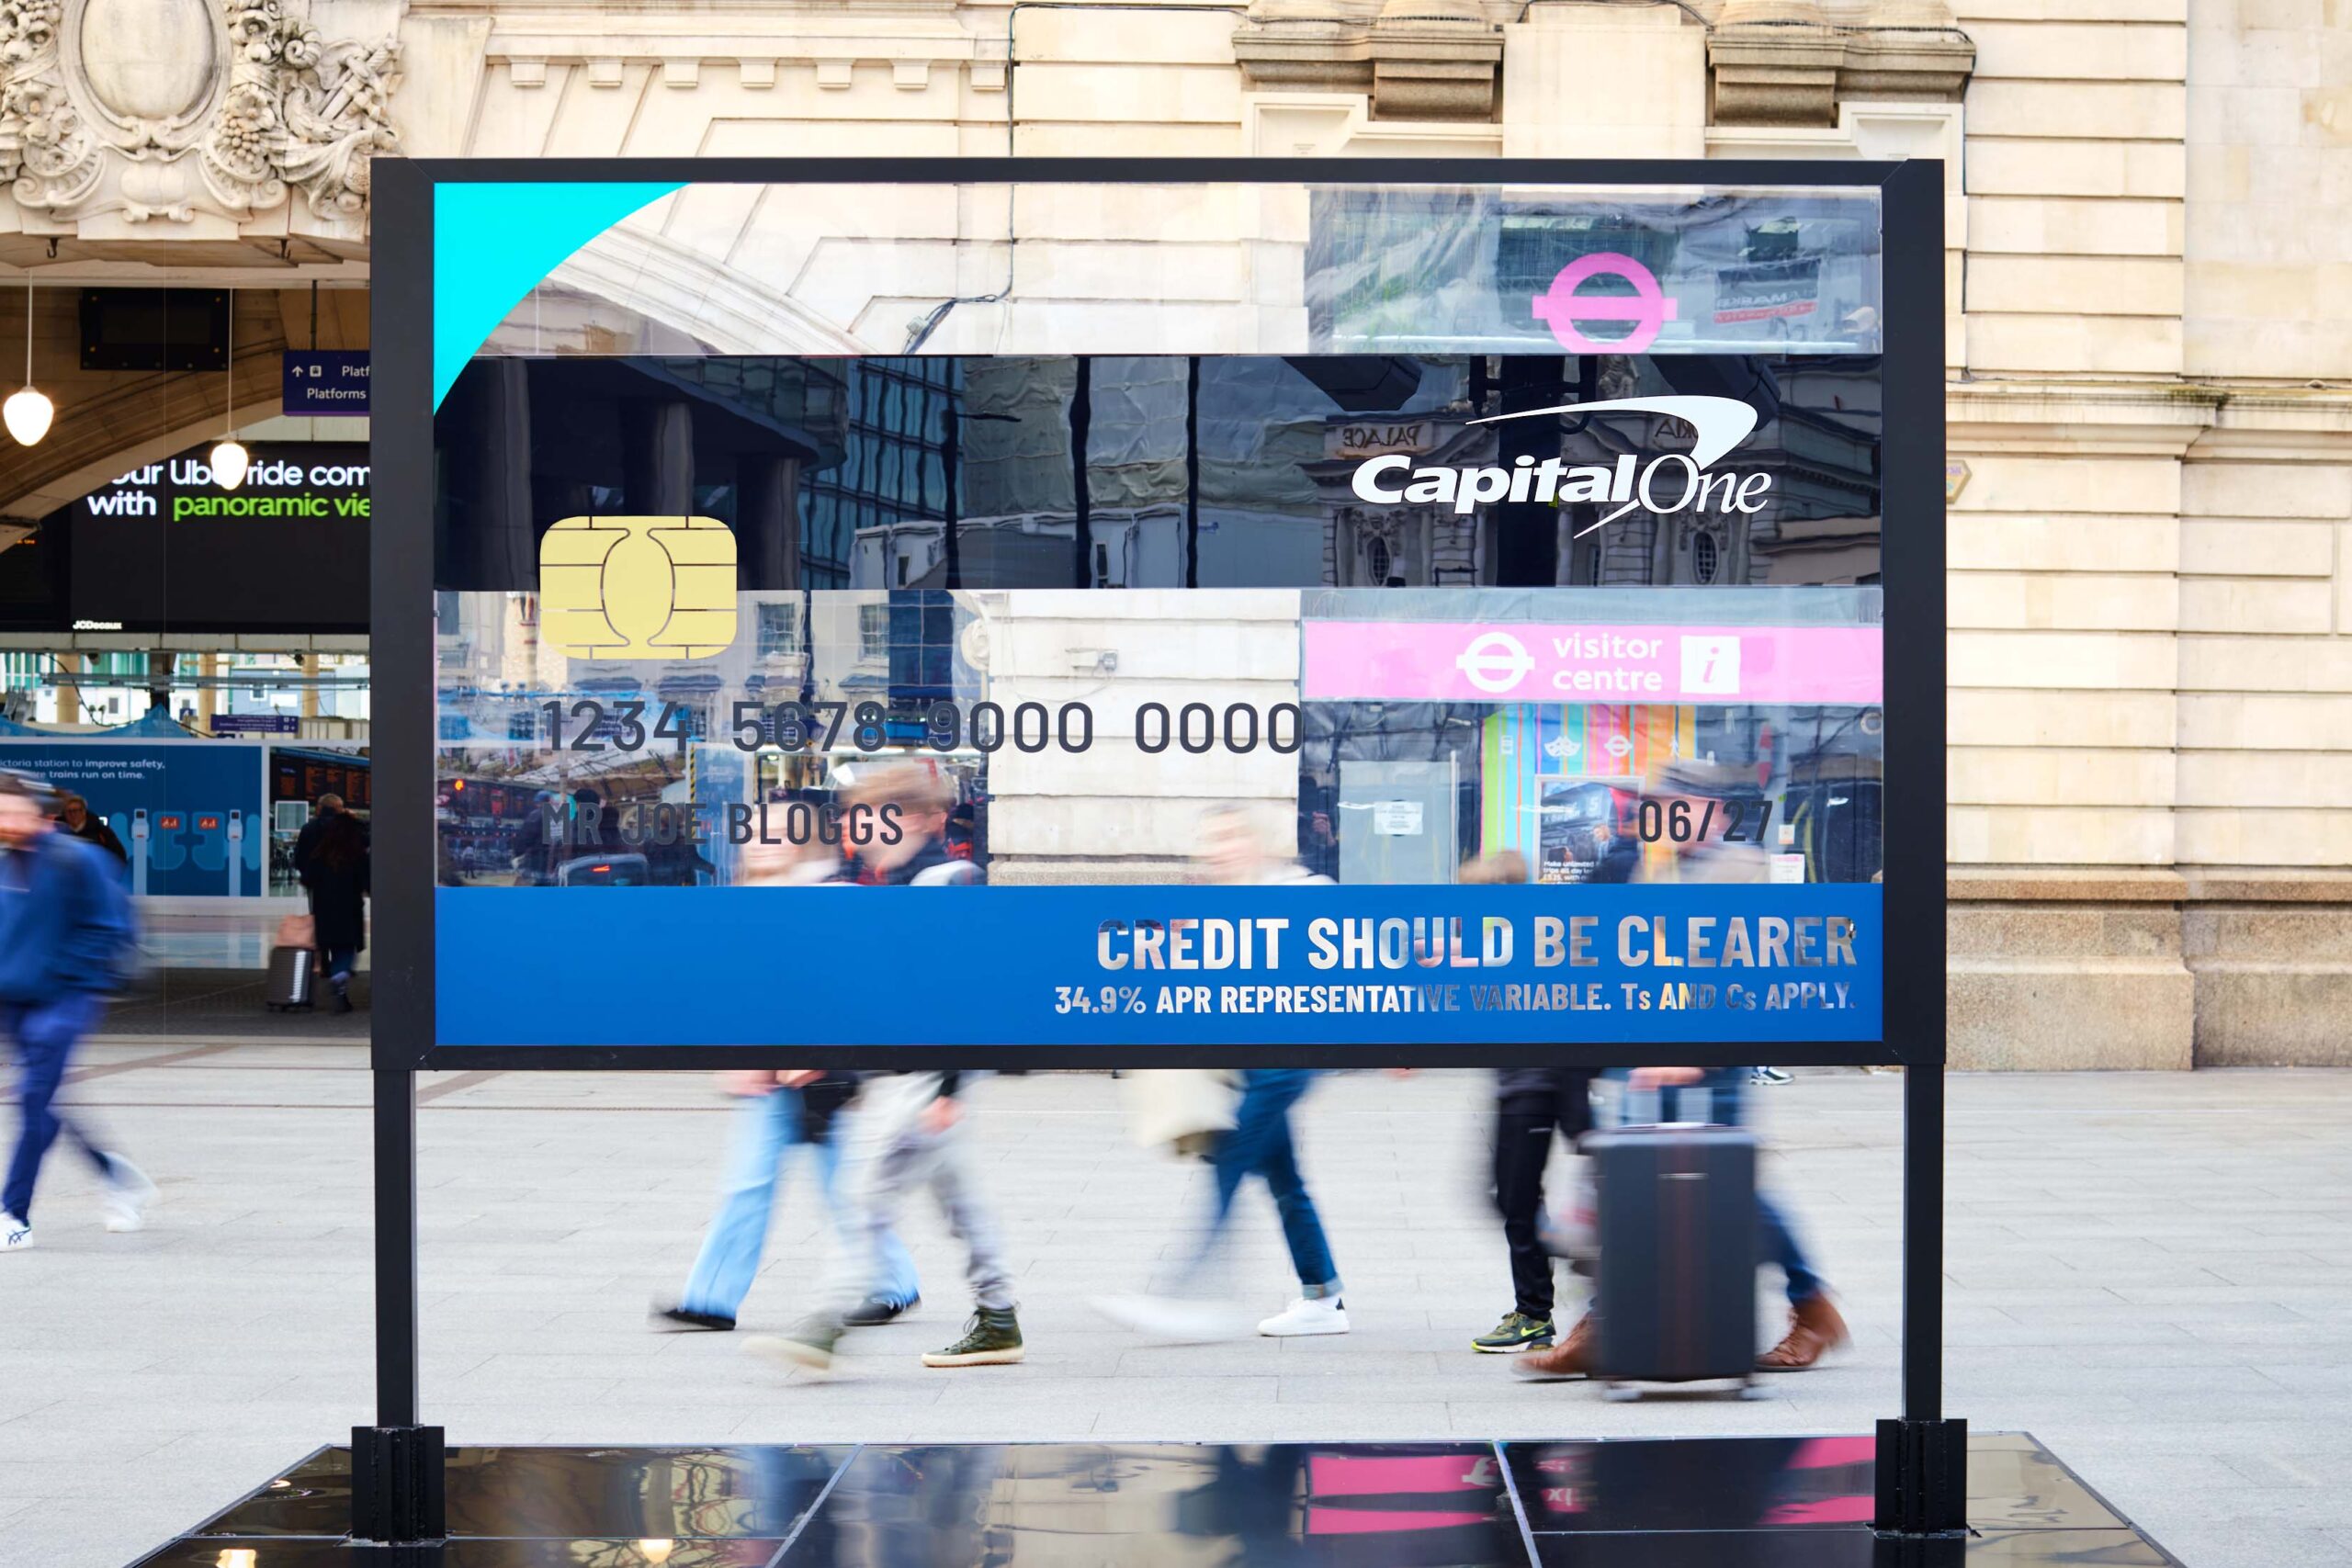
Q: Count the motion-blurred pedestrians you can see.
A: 6